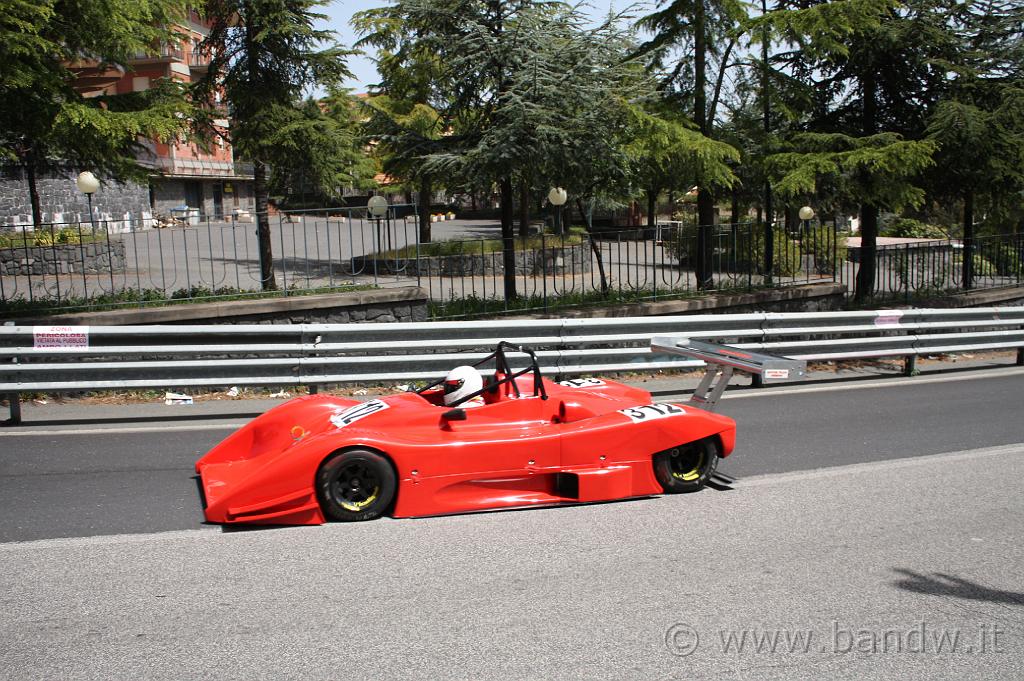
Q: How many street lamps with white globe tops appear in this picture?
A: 4